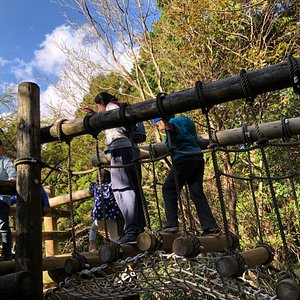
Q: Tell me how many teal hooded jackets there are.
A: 1